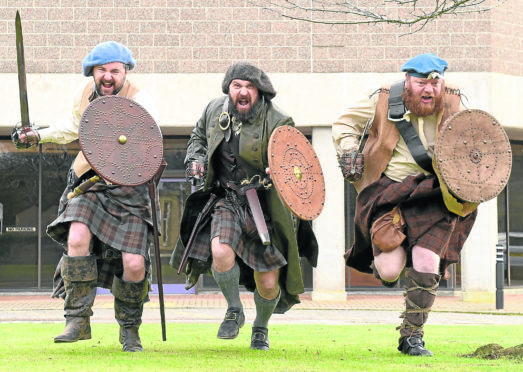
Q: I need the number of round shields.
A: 3